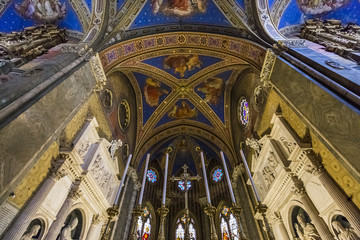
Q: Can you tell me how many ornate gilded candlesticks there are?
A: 6